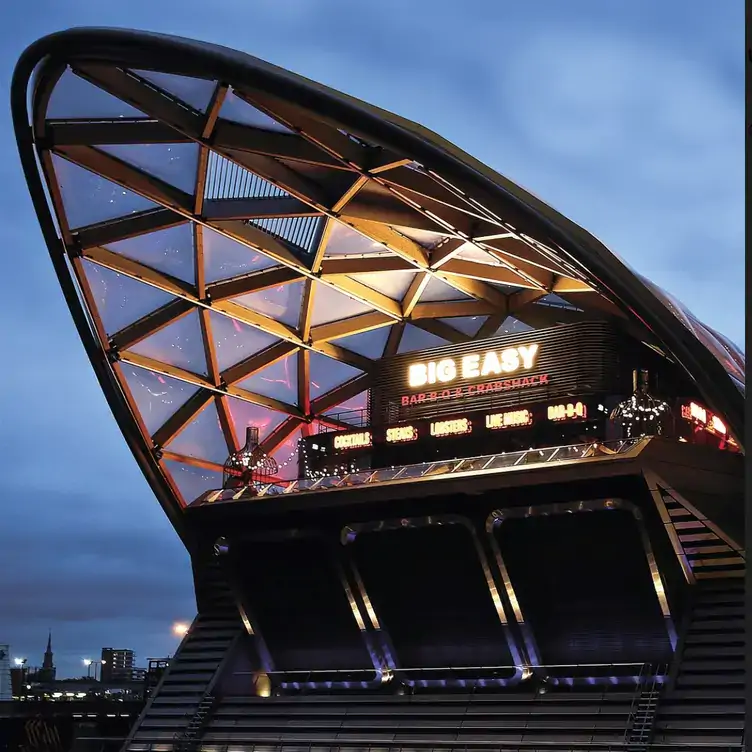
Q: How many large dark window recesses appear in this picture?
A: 3